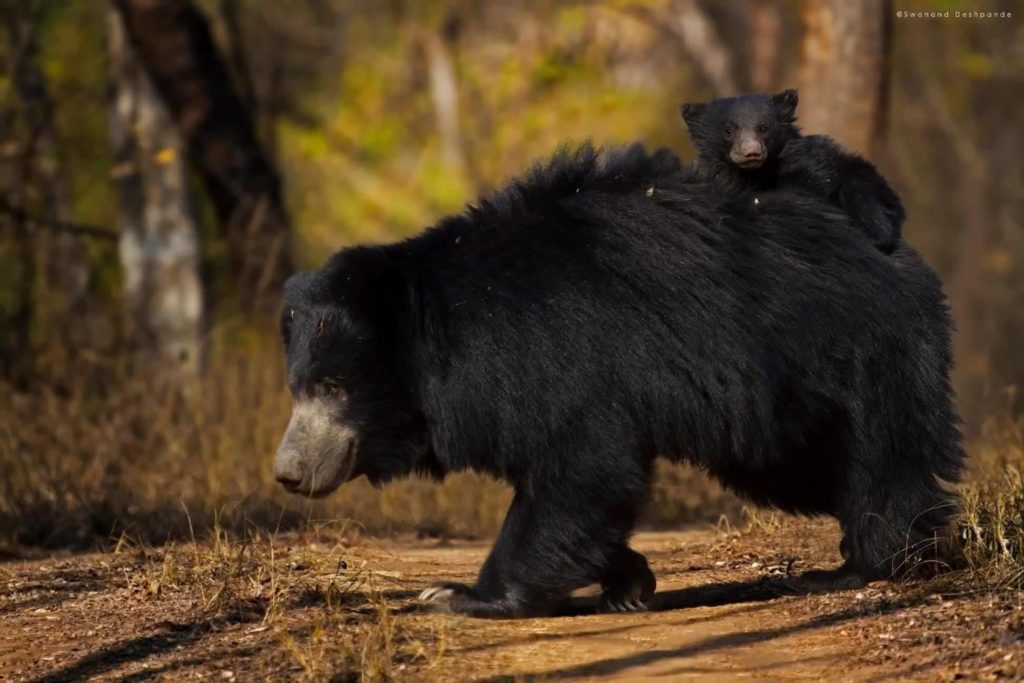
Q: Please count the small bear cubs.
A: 1